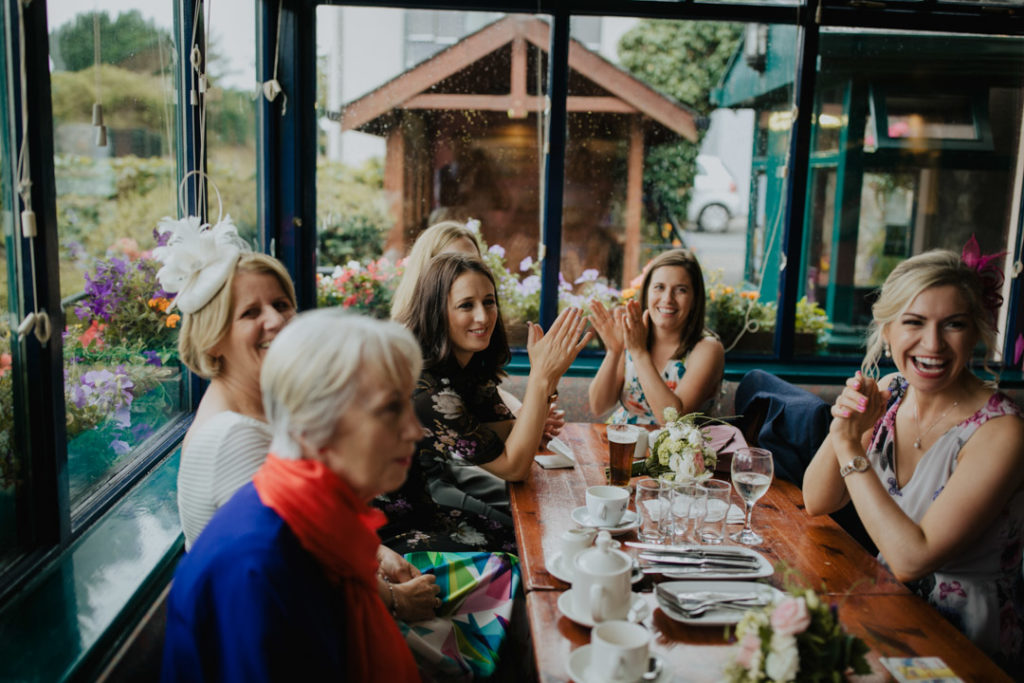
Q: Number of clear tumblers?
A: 4